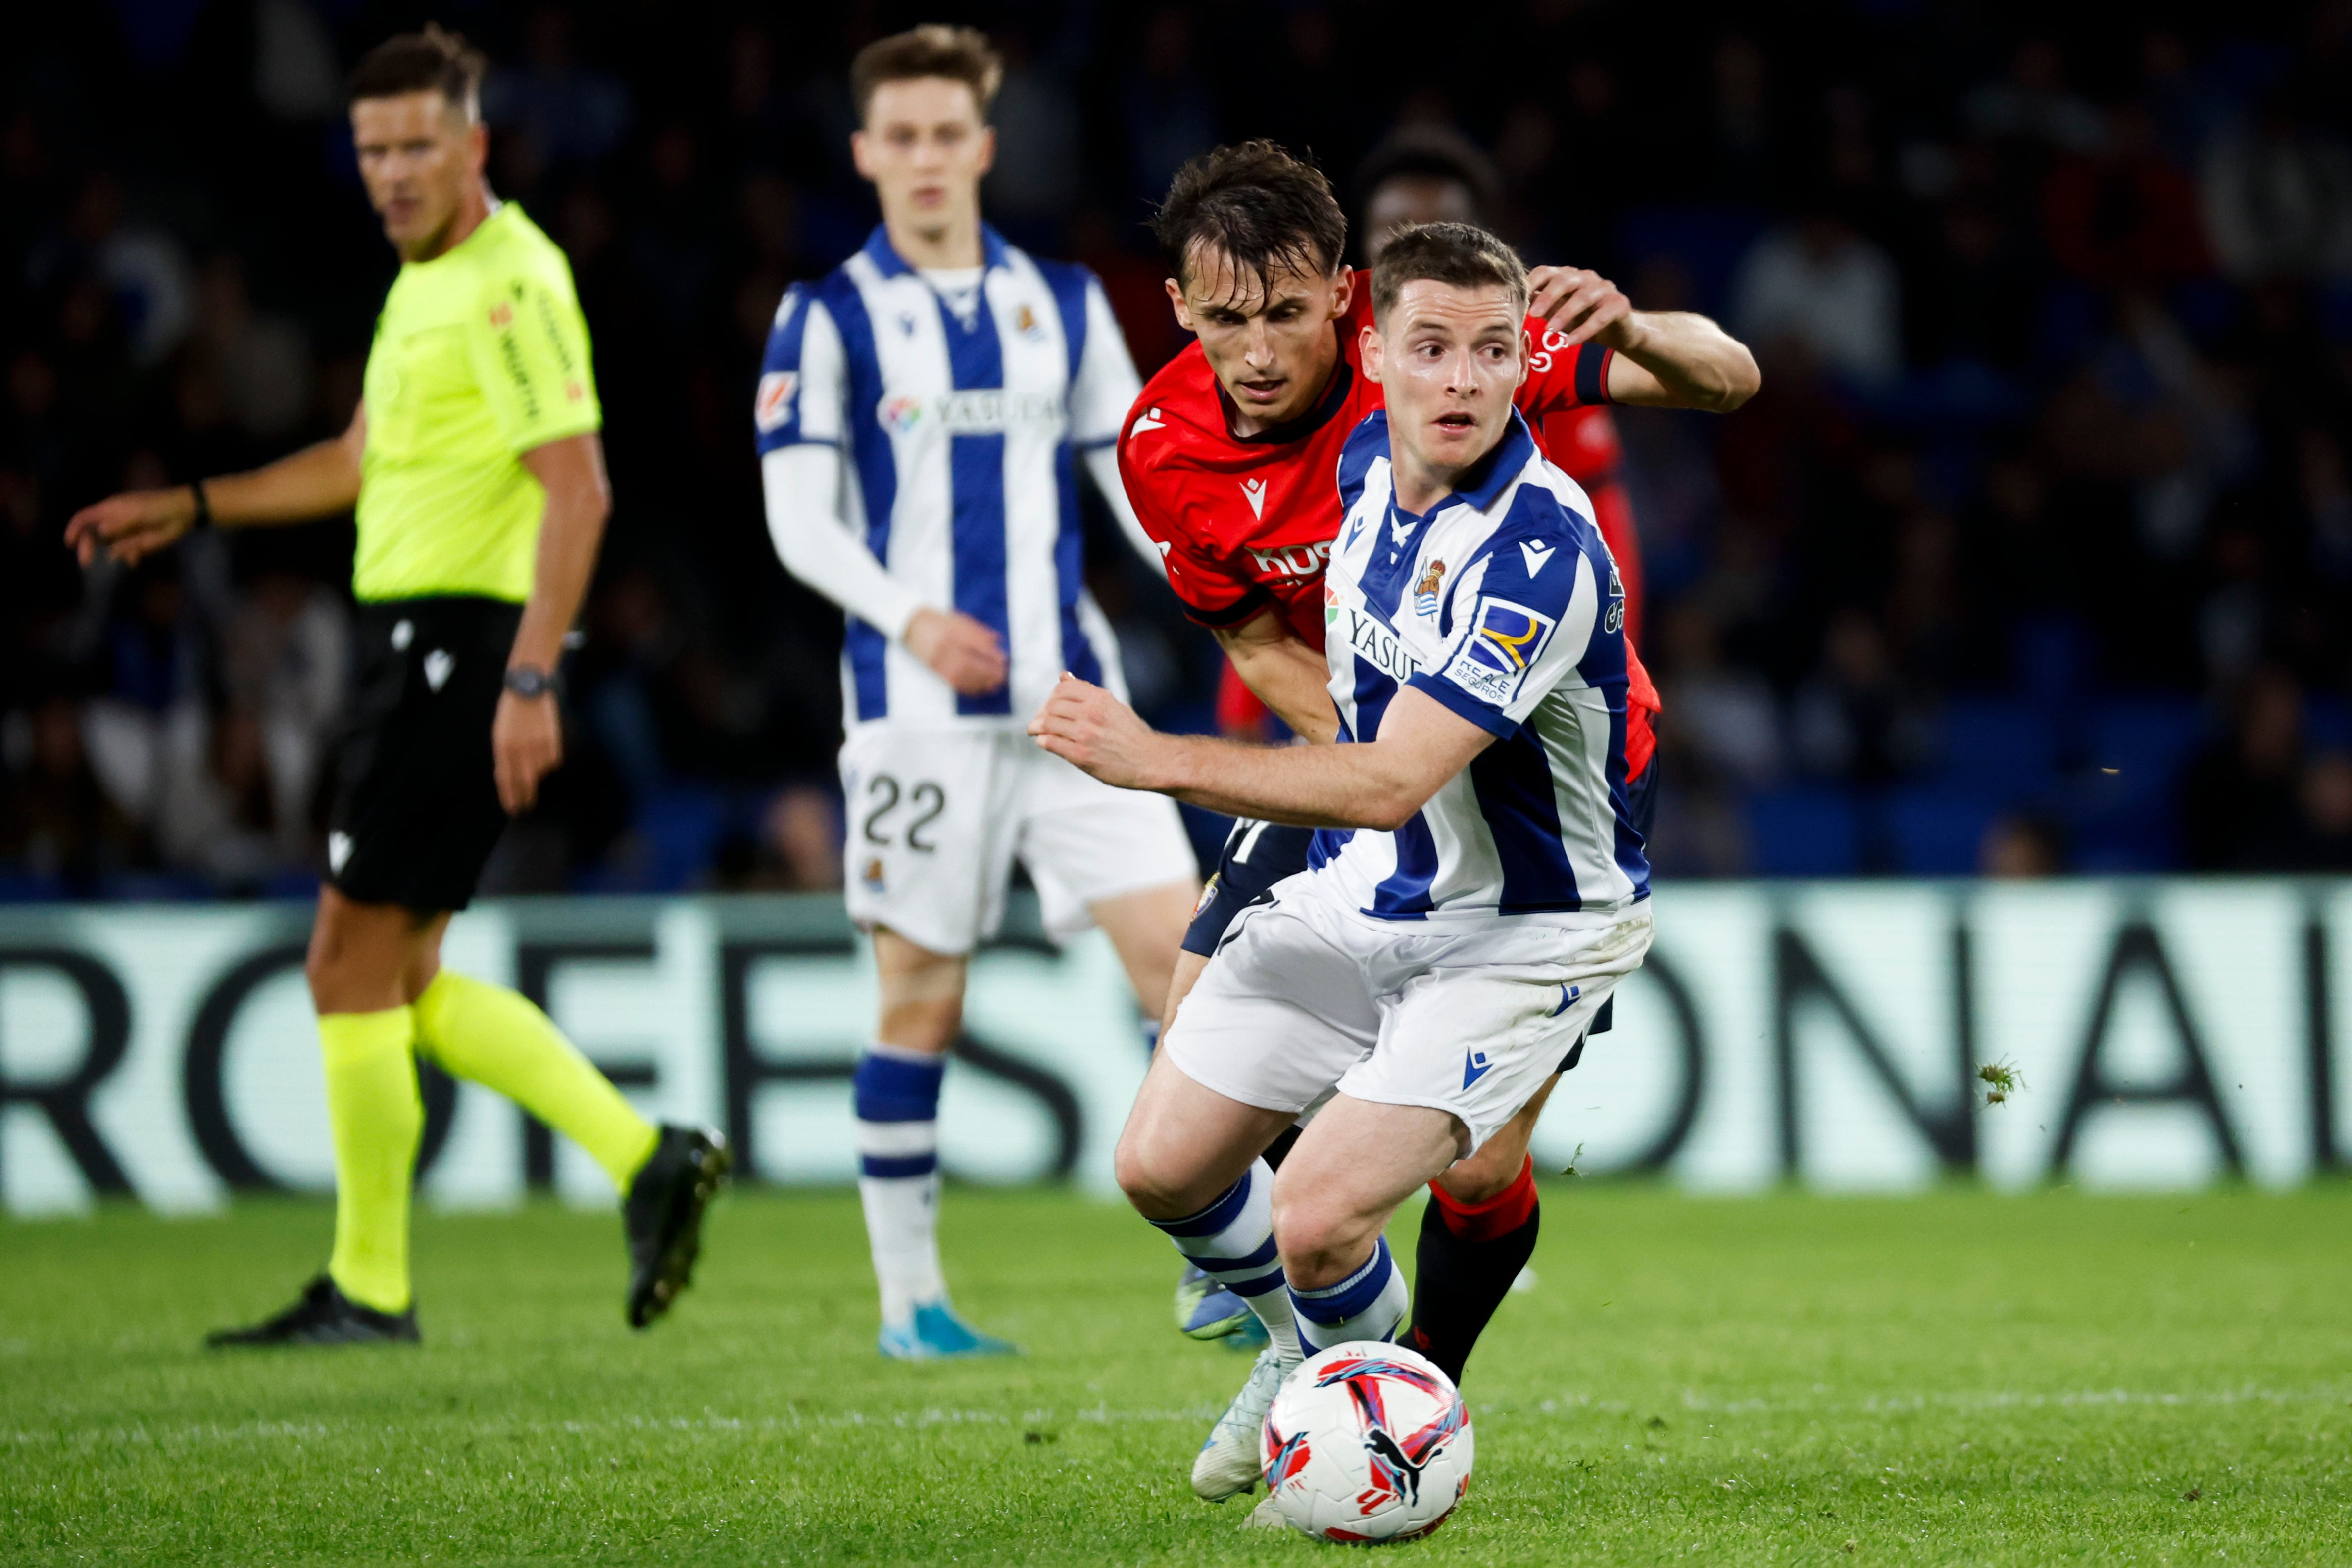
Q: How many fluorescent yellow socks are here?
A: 2